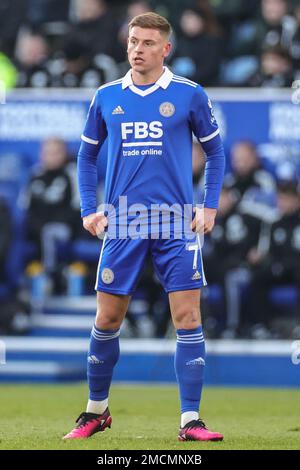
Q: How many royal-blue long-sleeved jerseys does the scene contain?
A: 1